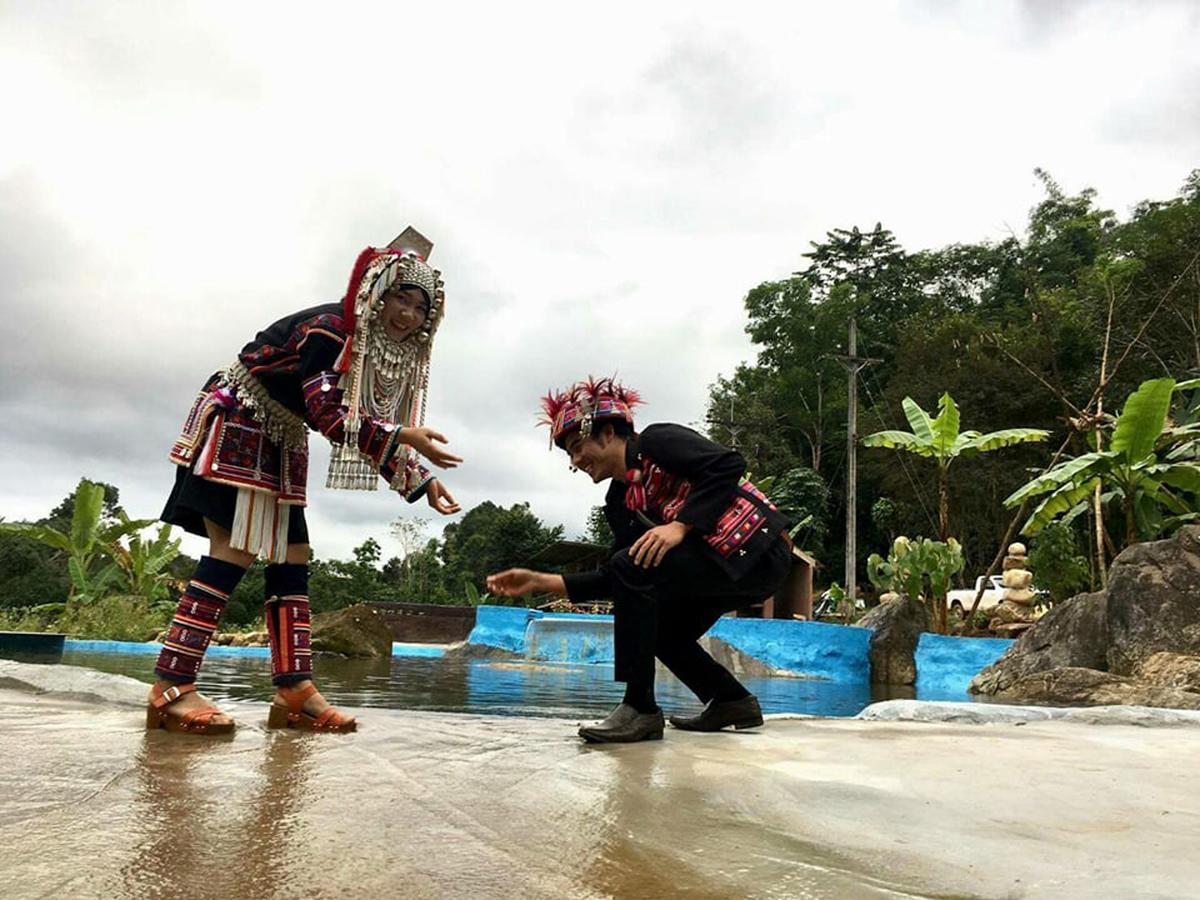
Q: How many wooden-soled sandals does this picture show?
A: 2